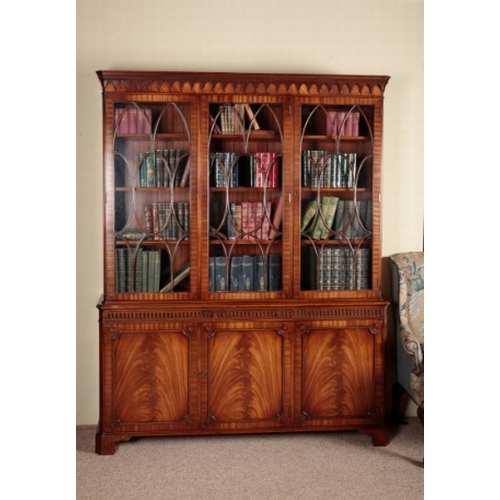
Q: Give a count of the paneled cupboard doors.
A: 3